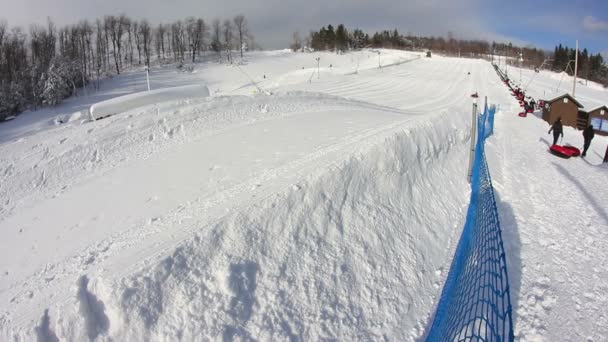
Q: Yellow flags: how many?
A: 0